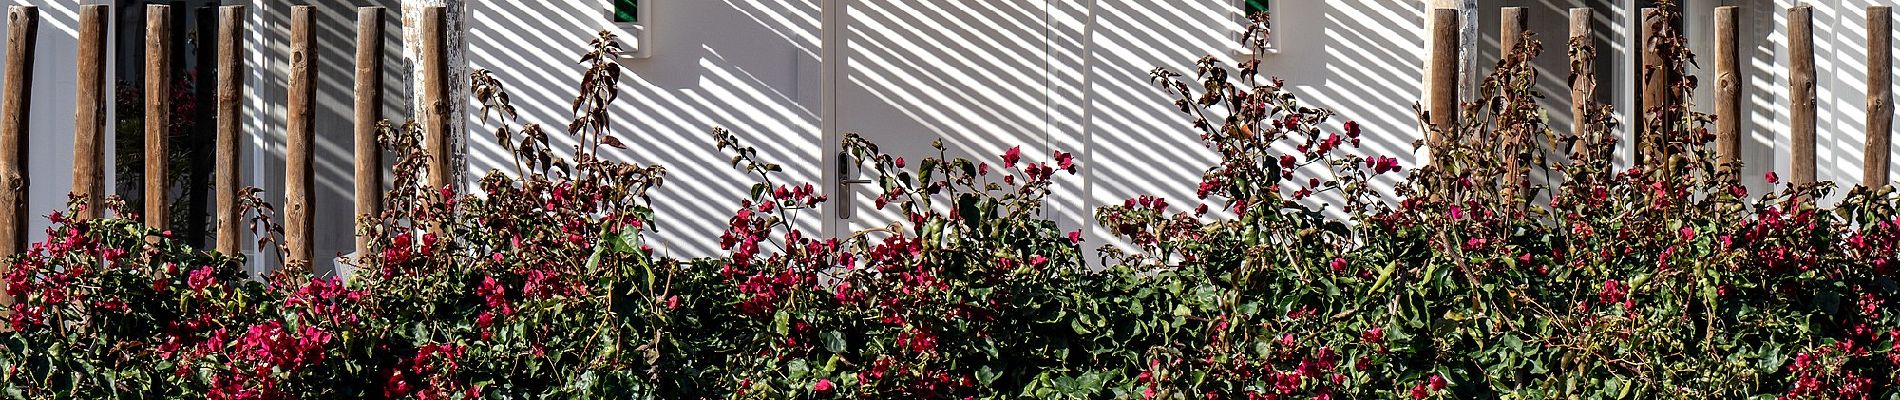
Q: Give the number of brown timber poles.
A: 14